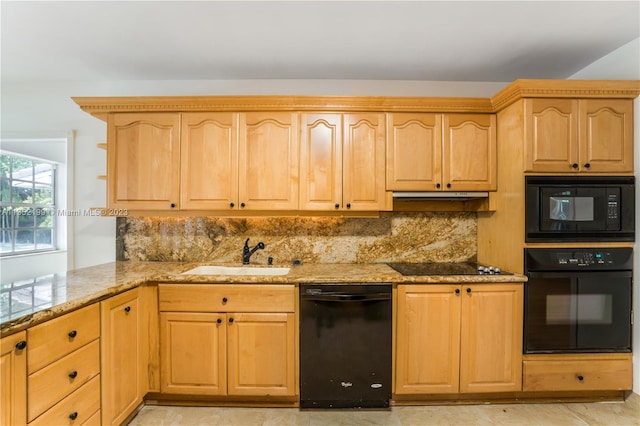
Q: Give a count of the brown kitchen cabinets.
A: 15